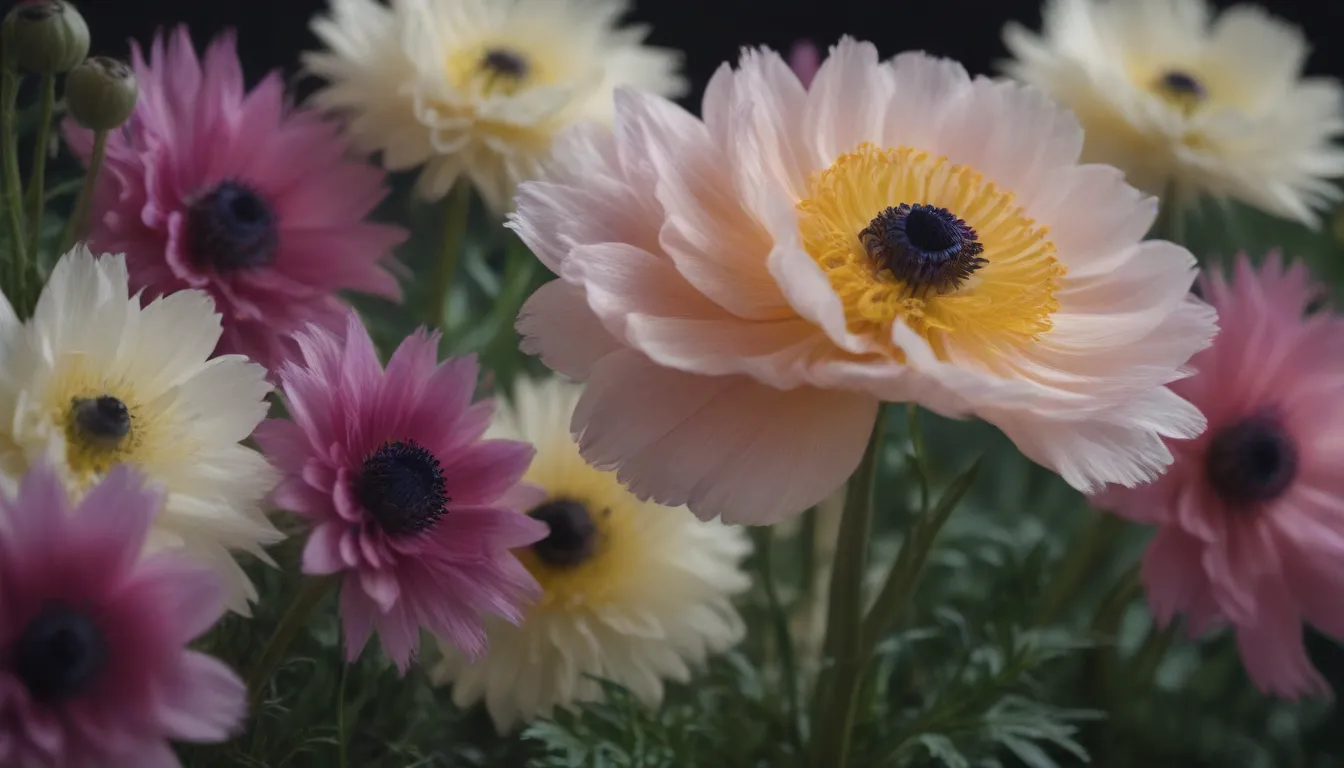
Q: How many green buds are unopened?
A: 2